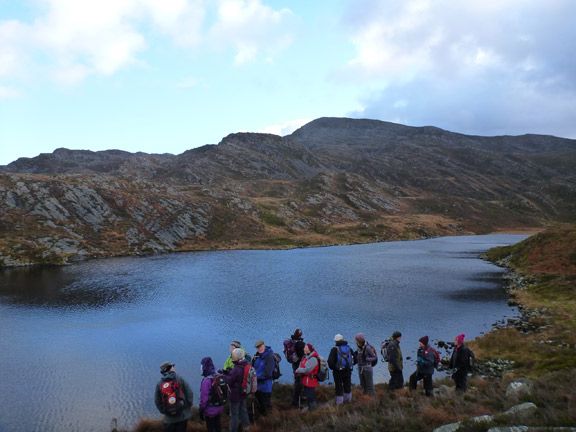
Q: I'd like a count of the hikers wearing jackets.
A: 12